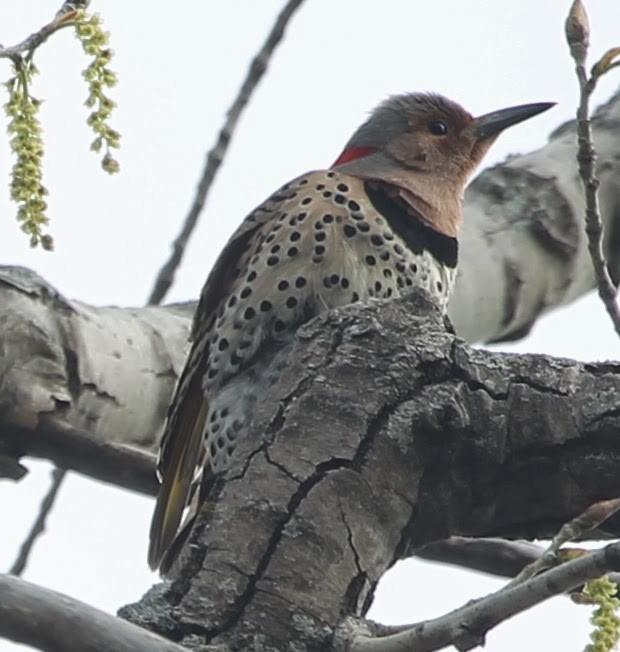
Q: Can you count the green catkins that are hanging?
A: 3